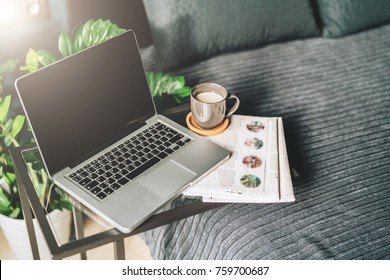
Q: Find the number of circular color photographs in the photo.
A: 4